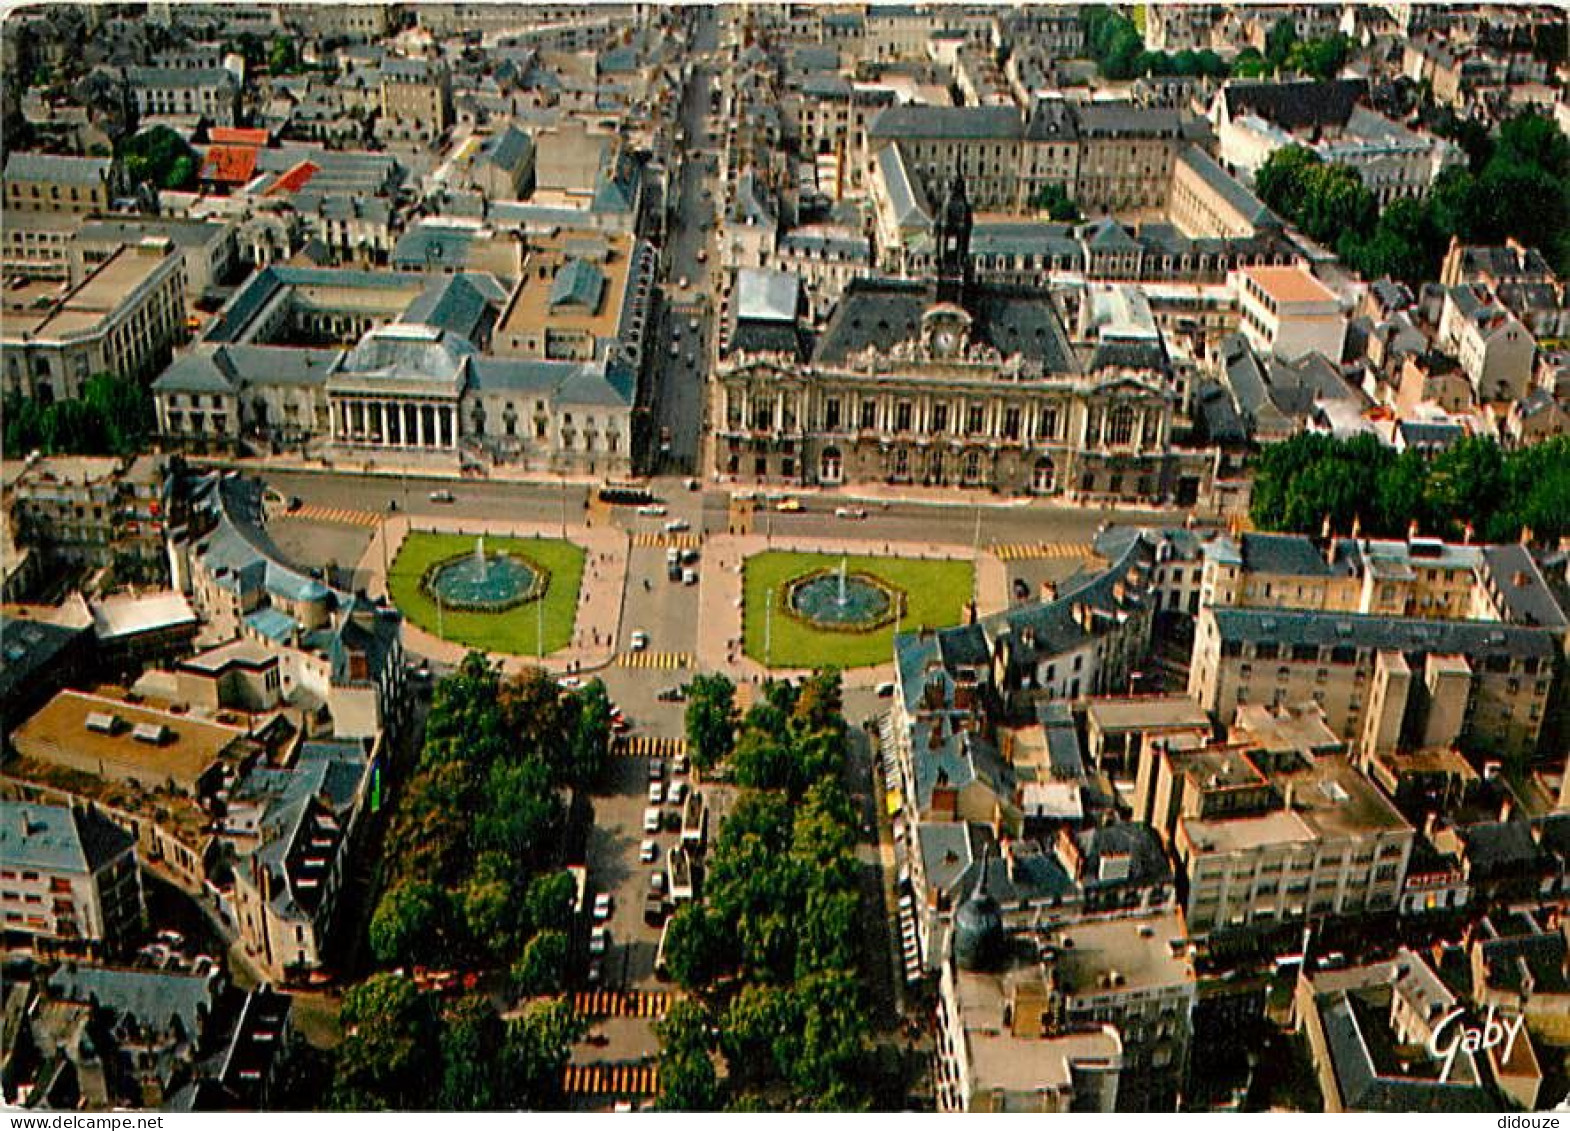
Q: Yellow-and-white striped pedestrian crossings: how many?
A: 7